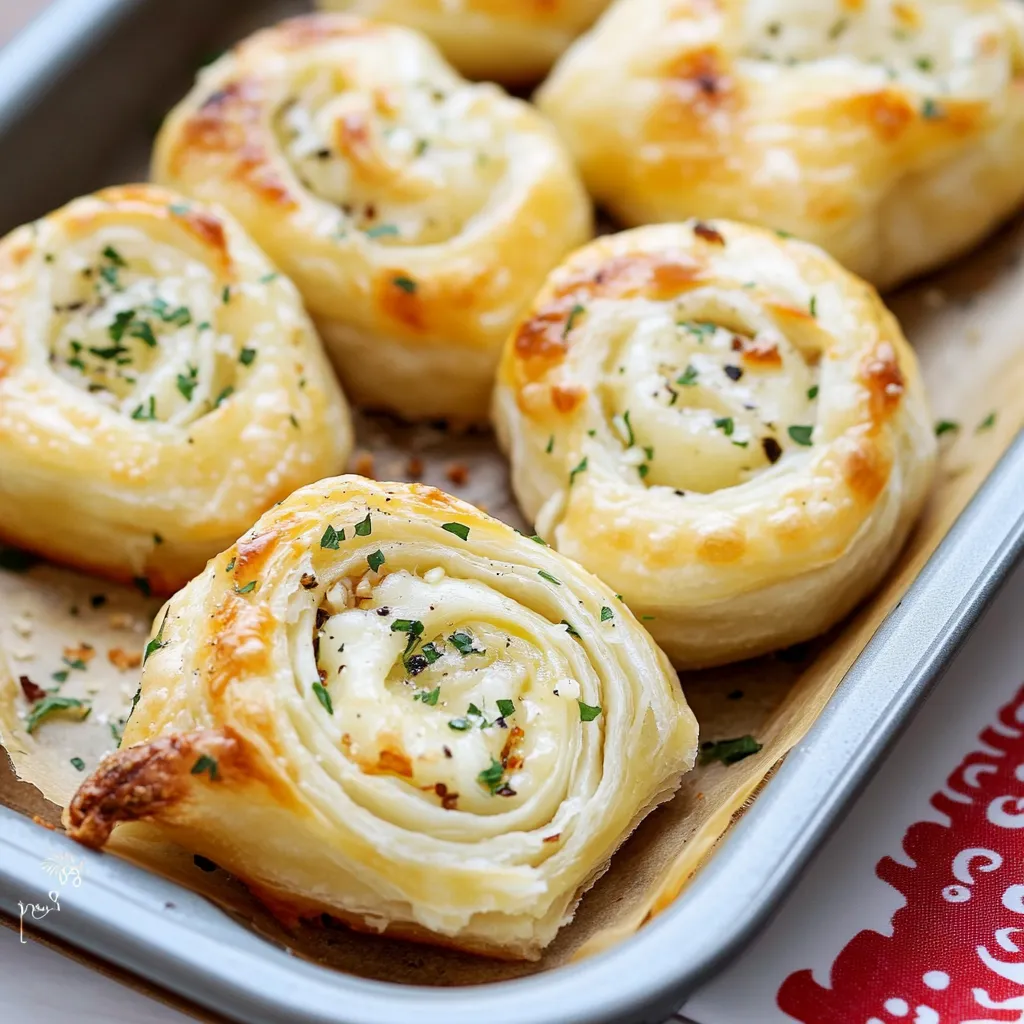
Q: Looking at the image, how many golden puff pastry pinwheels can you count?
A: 6